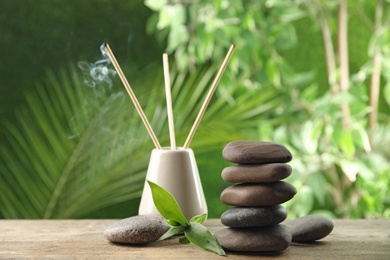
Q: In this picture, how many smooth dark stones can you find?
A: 7